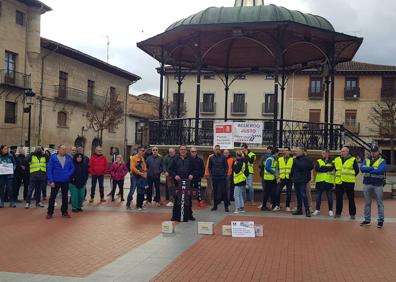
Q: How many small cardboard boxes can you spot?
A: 4